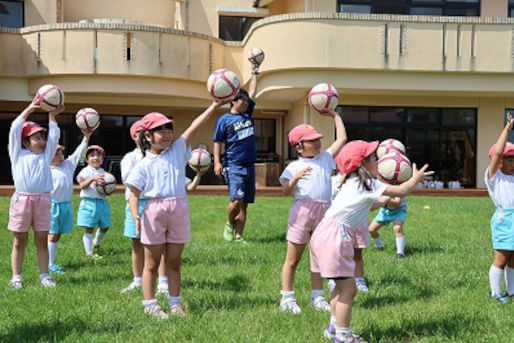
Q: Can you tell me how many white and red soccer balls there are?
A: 9